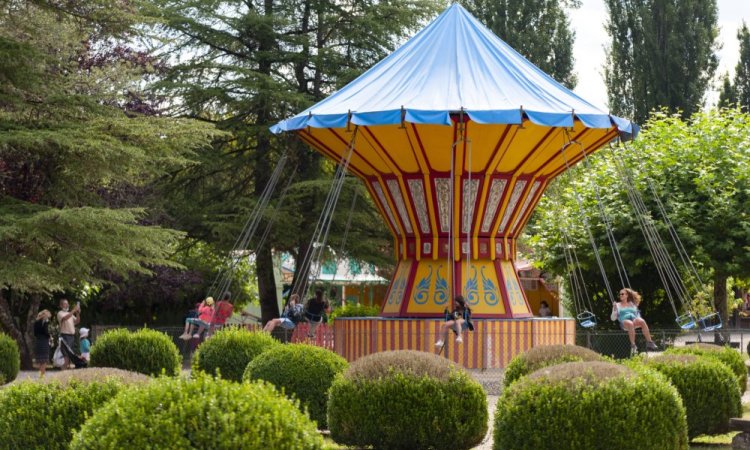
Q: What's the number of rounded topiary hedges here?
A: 11